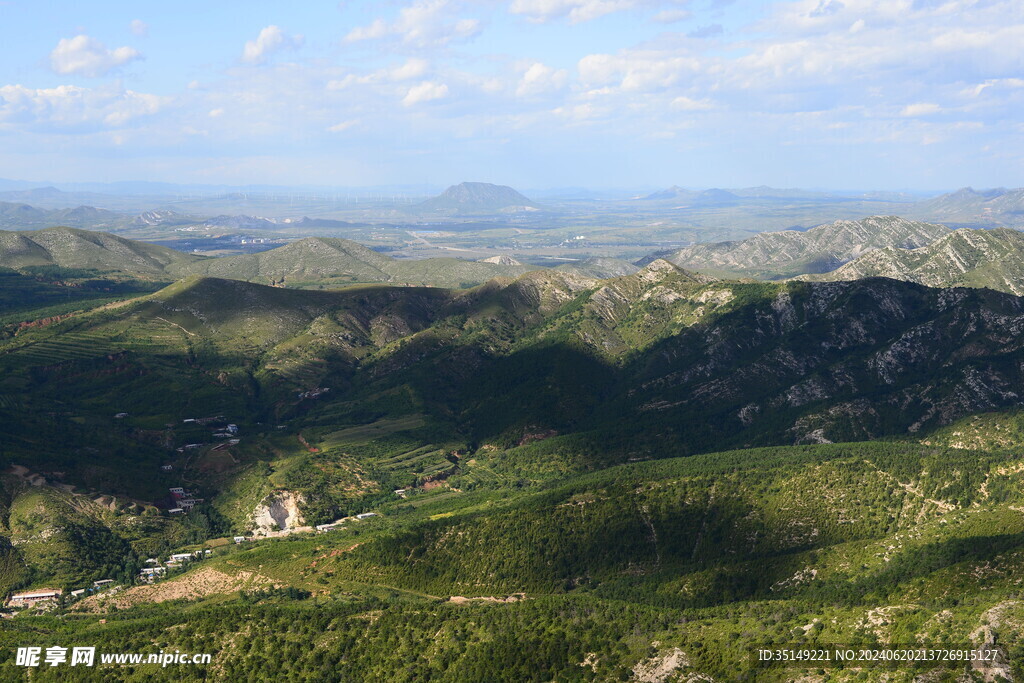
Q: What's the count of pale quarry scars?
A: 1